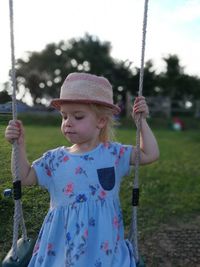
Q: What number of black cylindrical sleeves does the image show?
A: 2